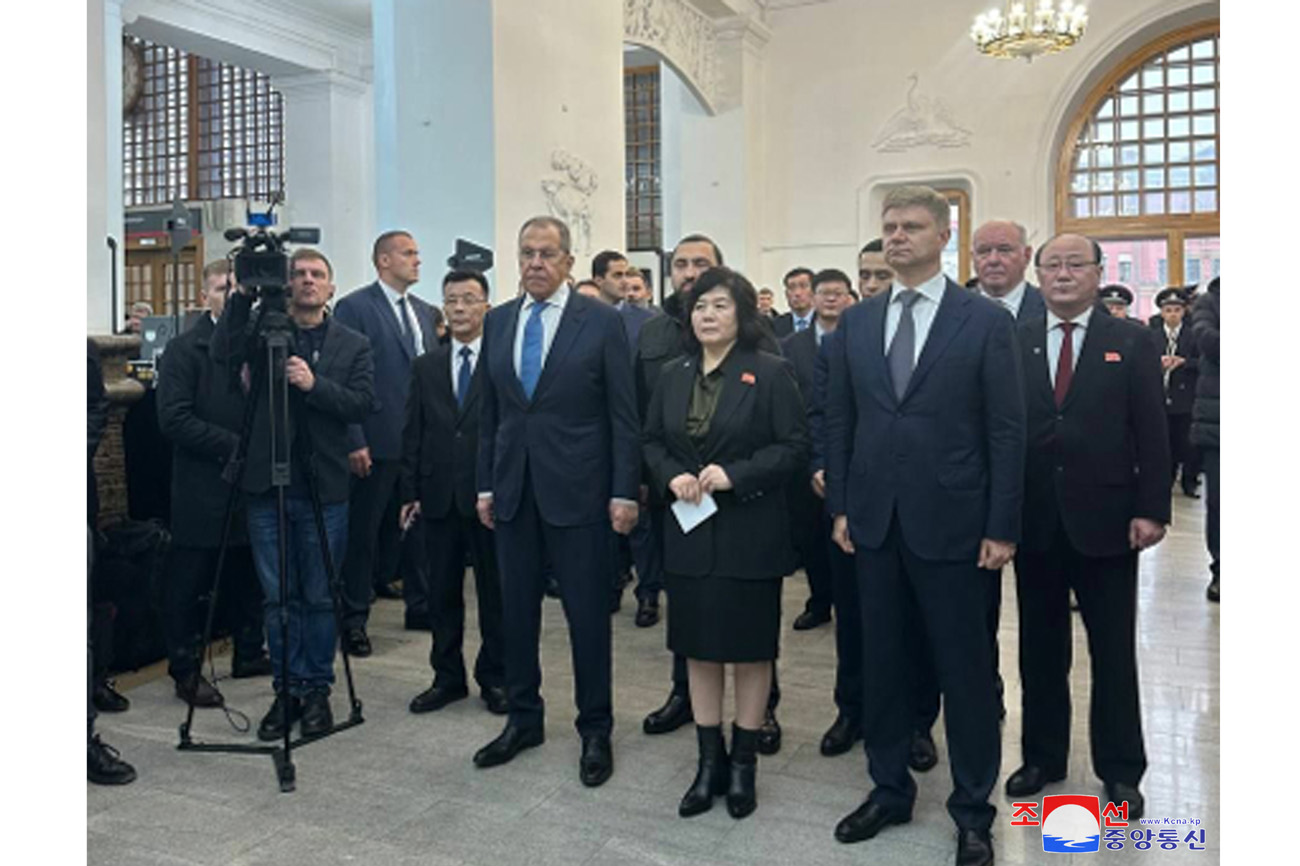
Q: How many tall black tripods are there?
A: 1